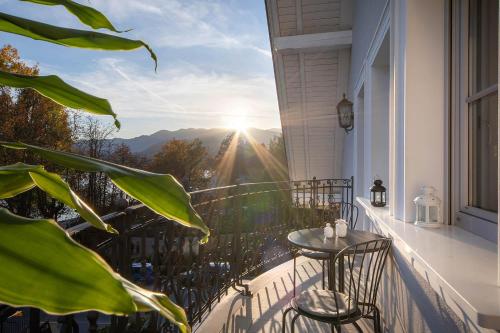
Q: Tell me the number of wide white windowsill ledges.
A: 1